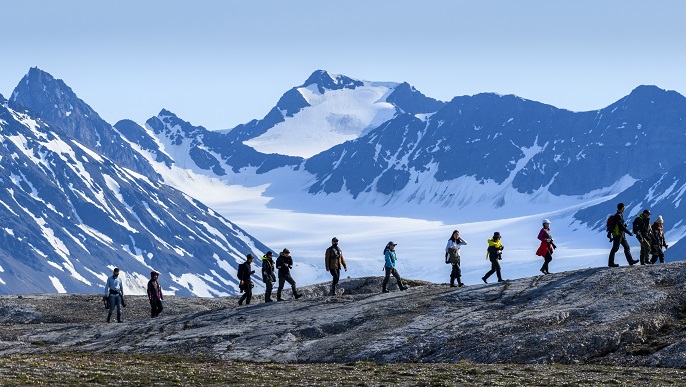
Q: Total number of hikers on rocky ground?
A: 13